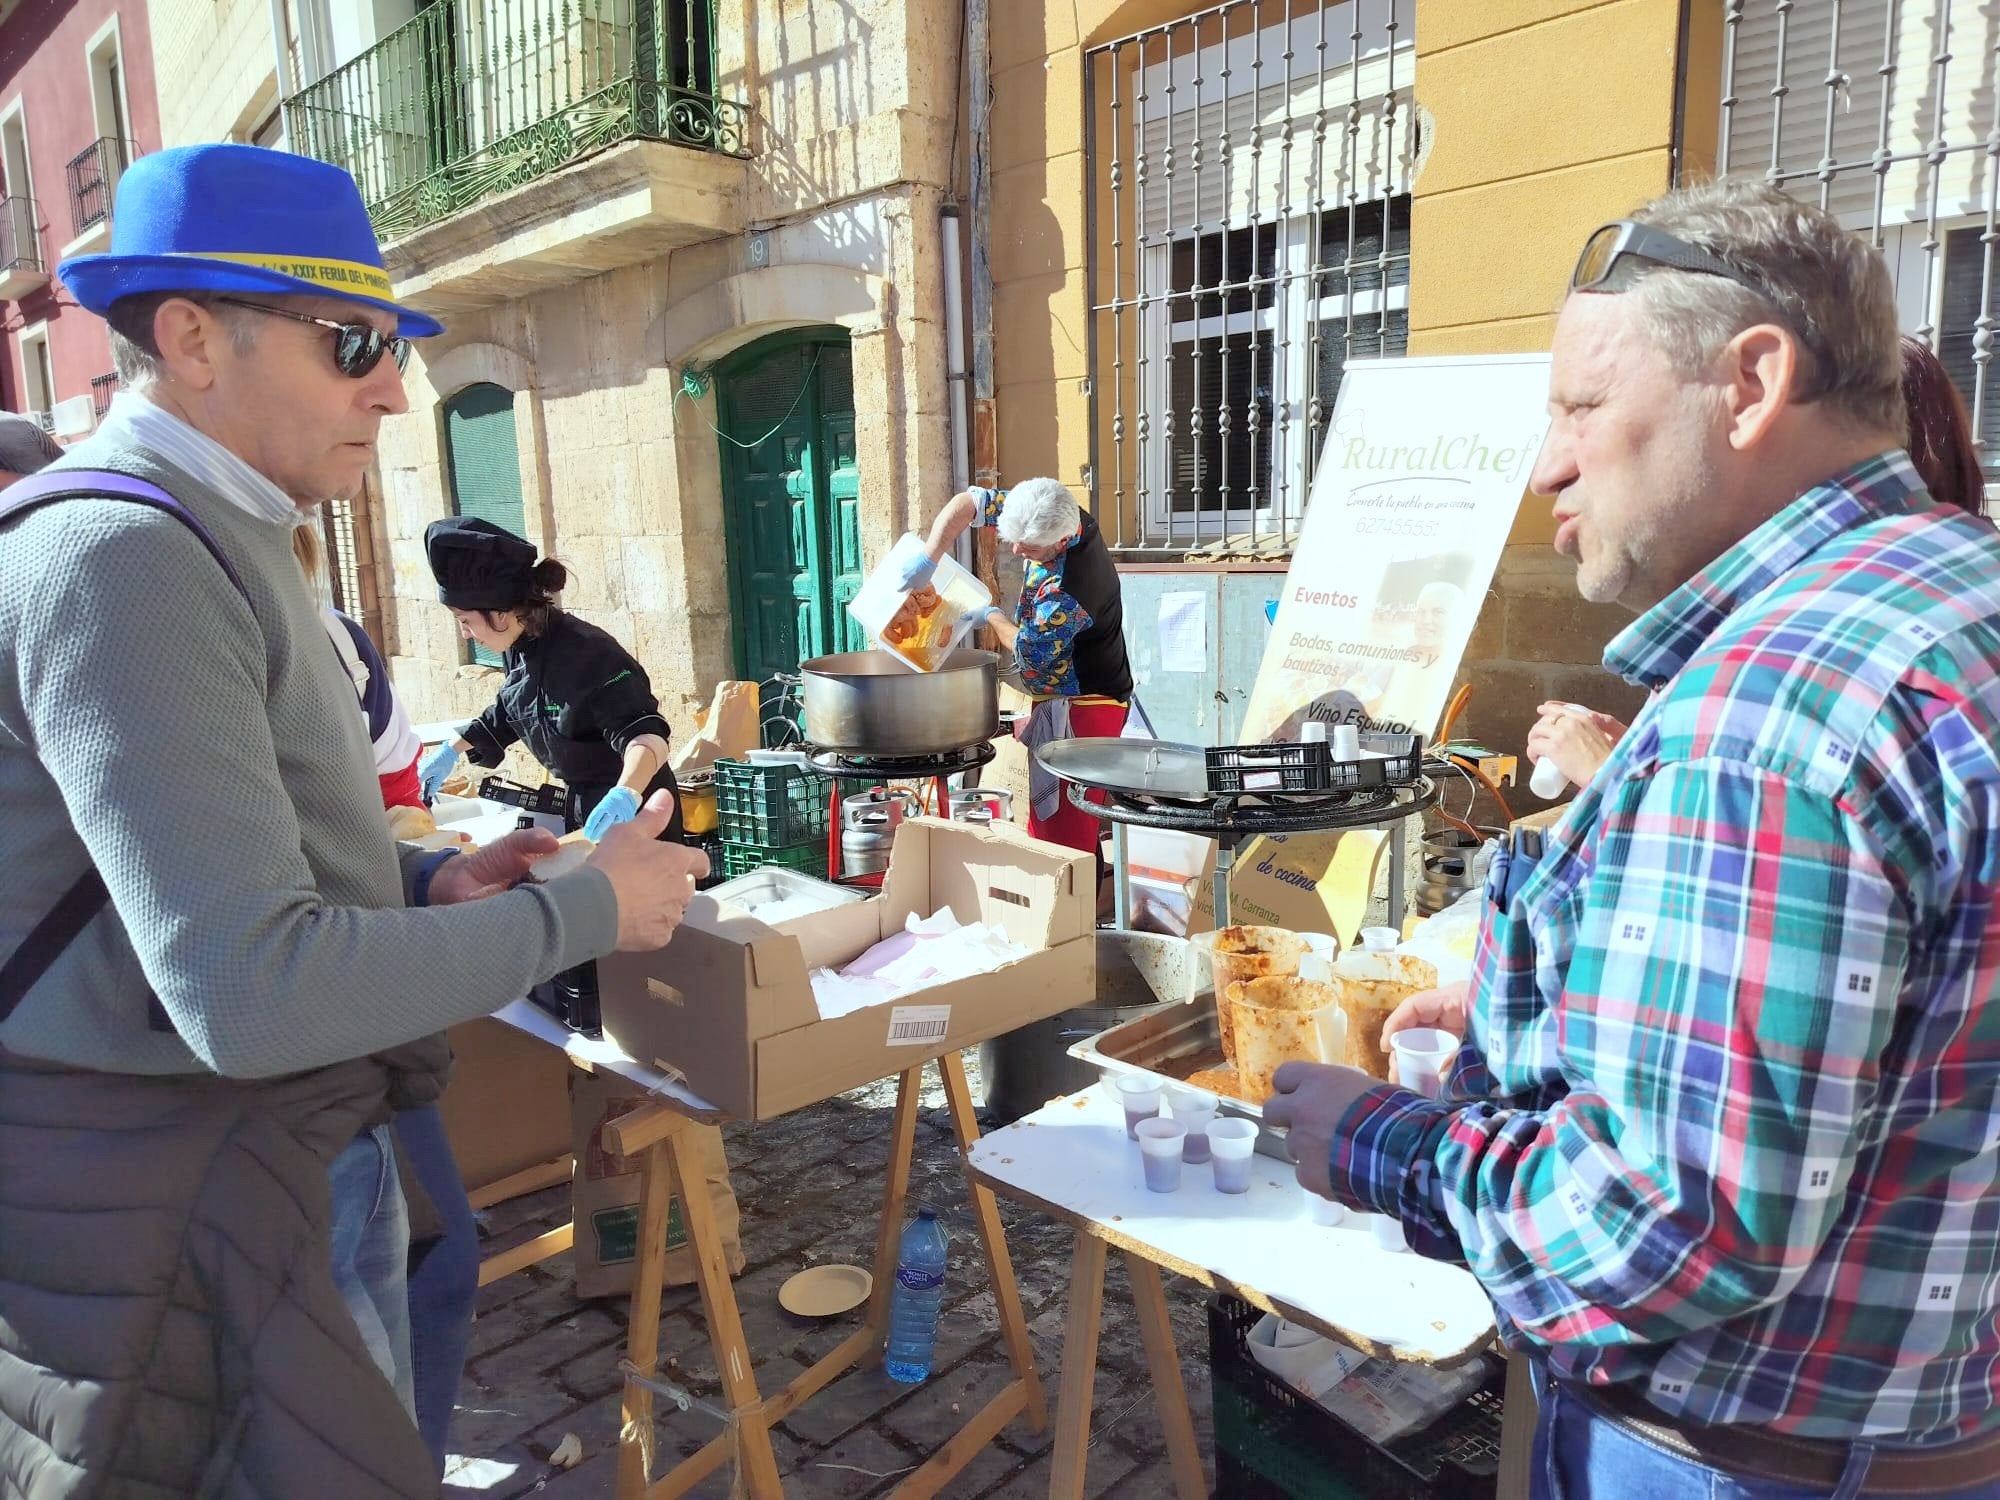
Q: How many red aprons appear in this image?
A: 1